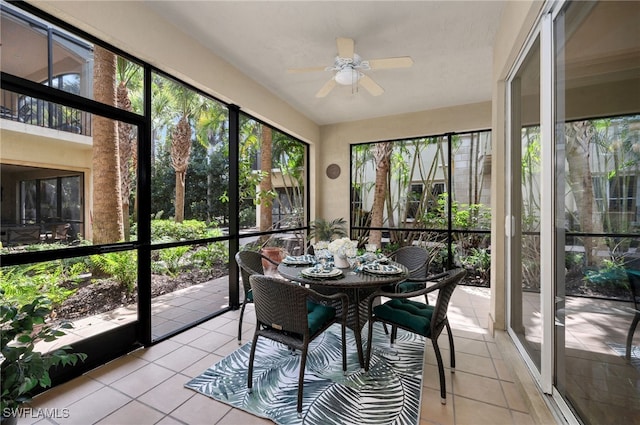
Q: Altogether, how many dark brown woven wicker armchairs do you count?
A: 4